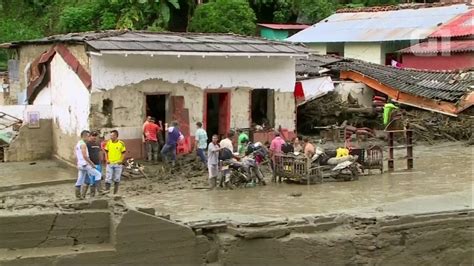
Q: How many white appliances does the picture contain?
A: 0